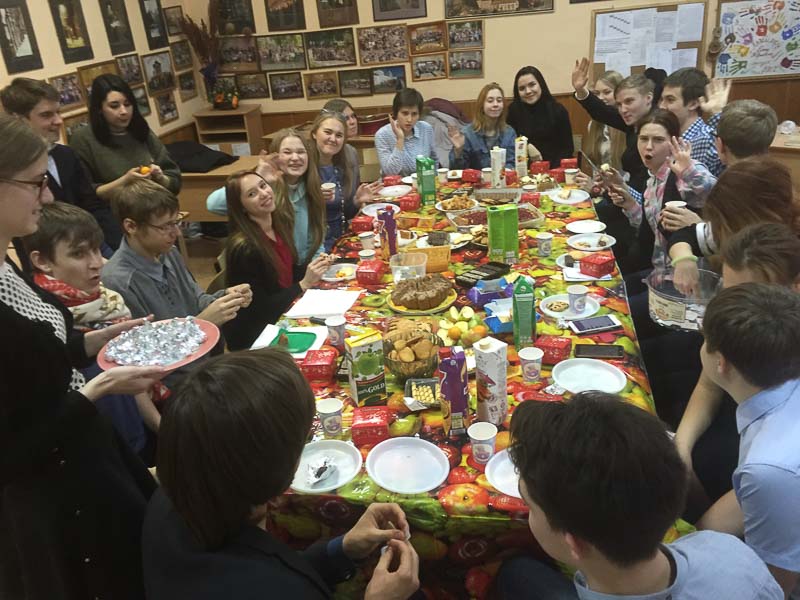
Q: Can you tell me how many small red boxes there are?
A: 14